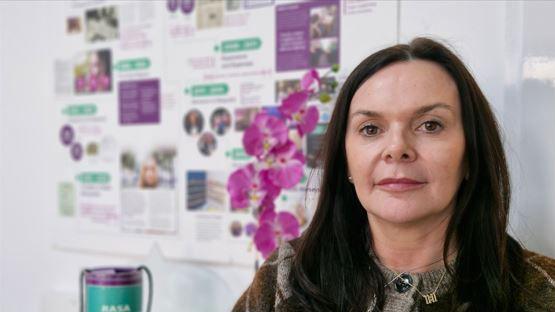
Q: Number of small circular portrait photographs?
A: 3